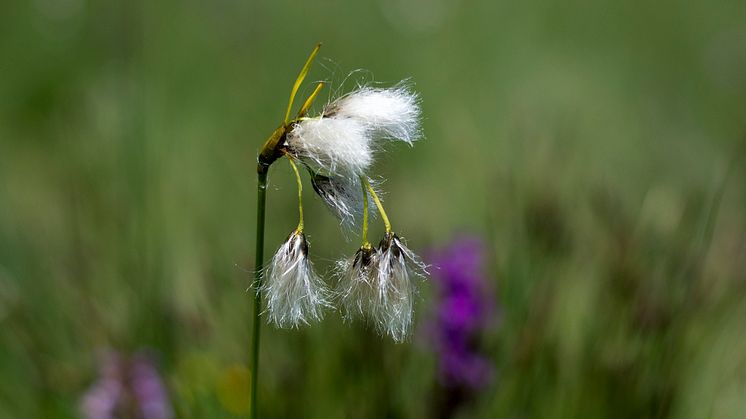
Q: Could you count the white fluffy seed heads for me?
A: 6